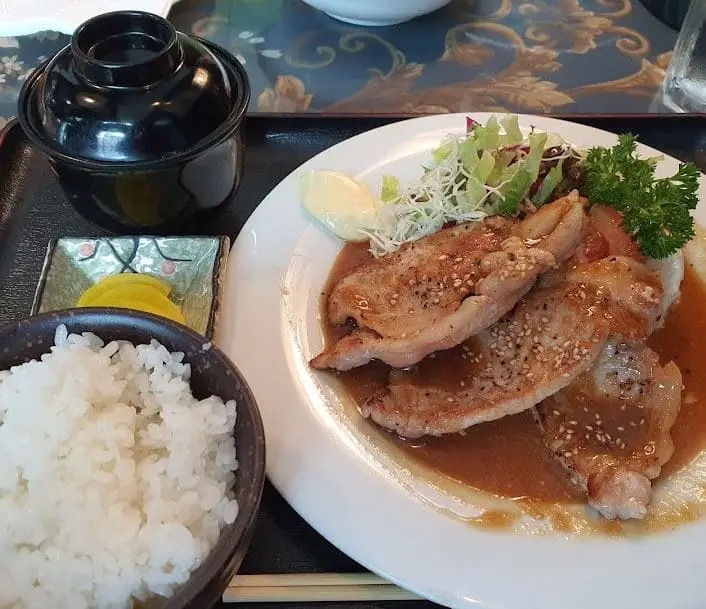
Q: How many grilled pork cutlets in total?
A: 3